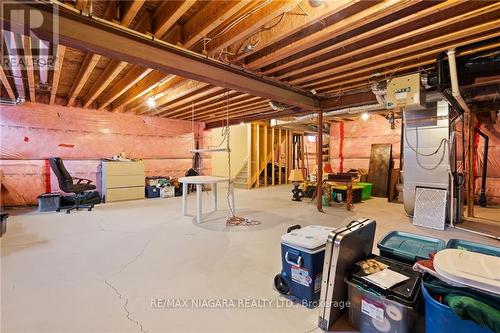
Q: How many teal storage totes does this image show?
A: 2